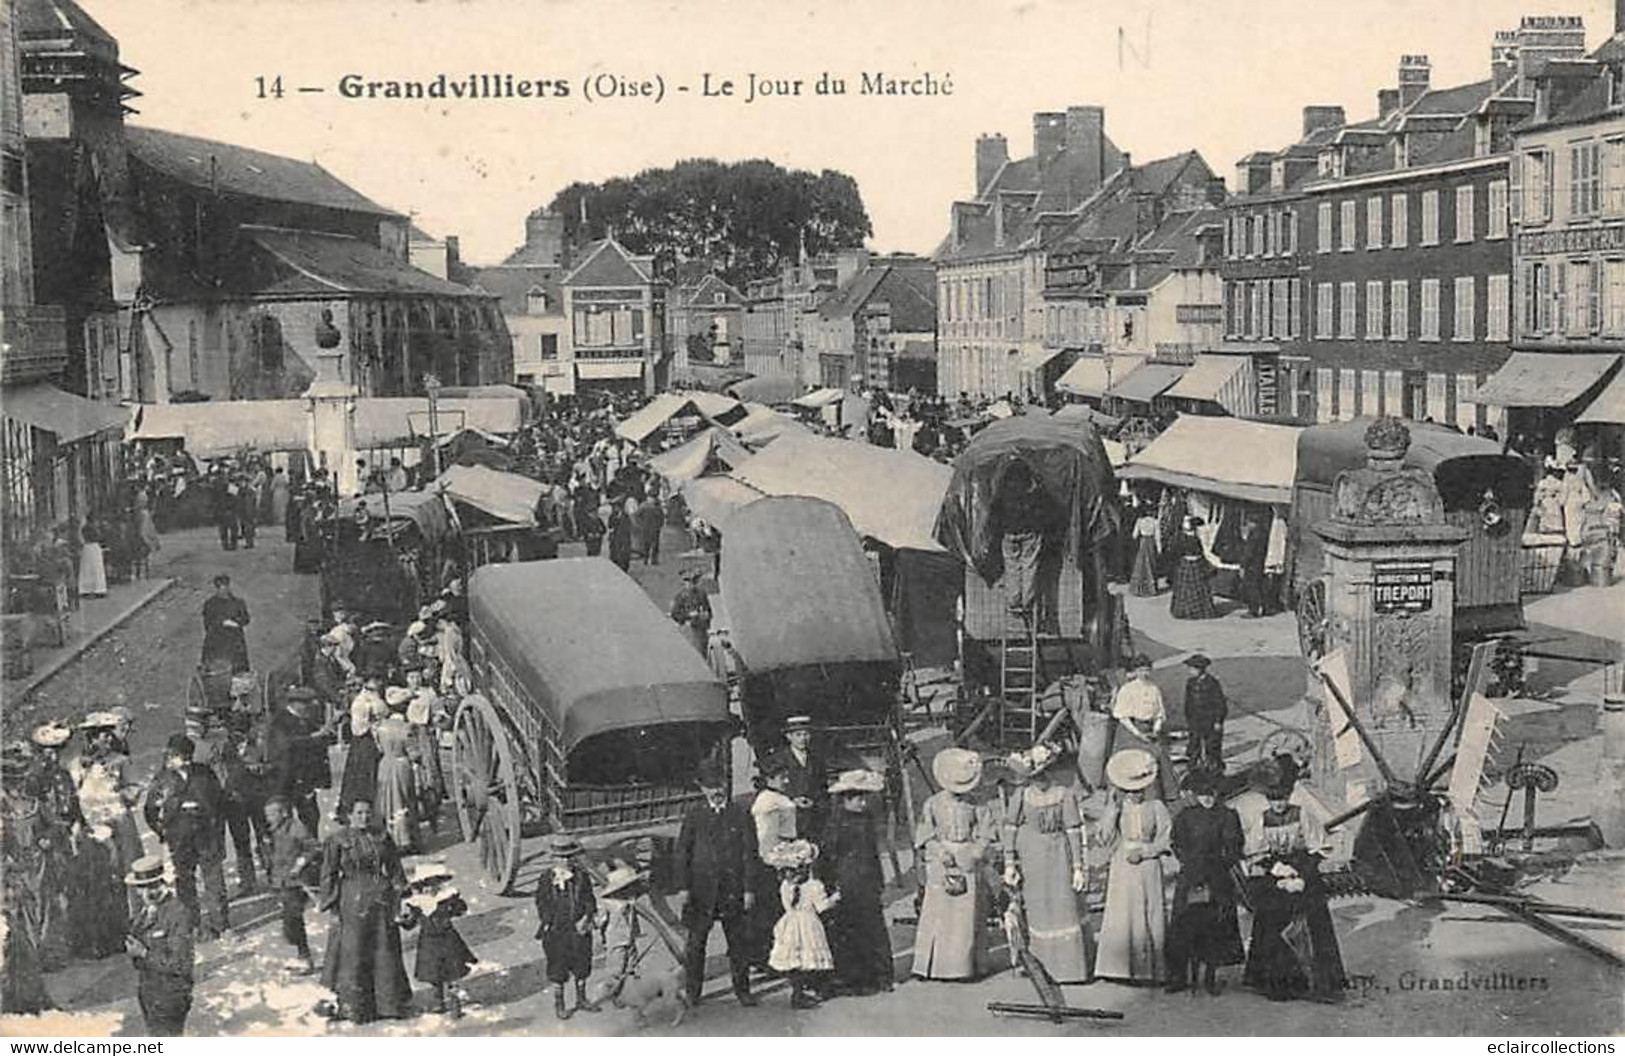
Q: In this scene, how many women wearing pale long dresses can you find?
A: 3